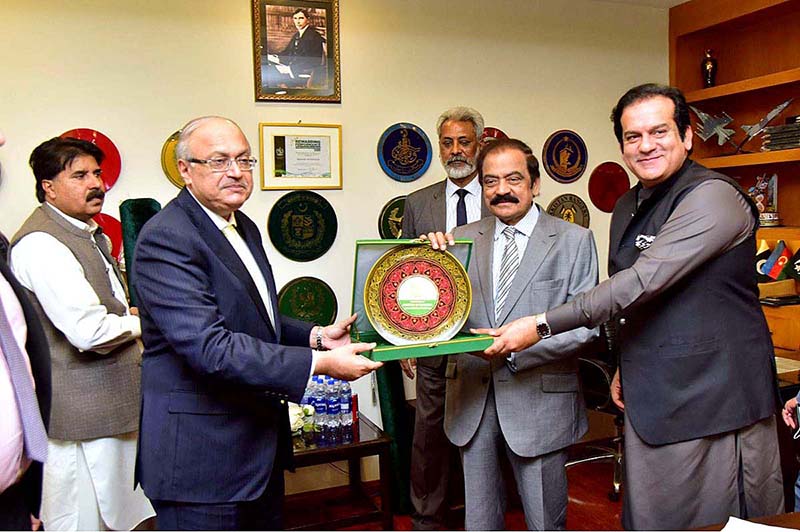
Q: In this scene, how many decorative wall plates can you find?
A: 11